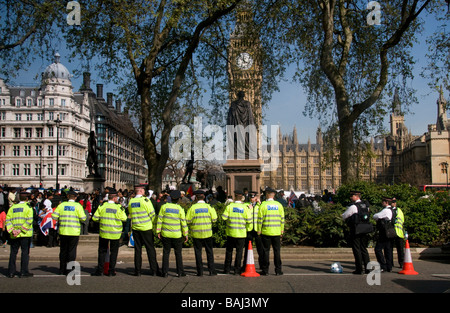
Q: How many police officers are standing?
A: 12